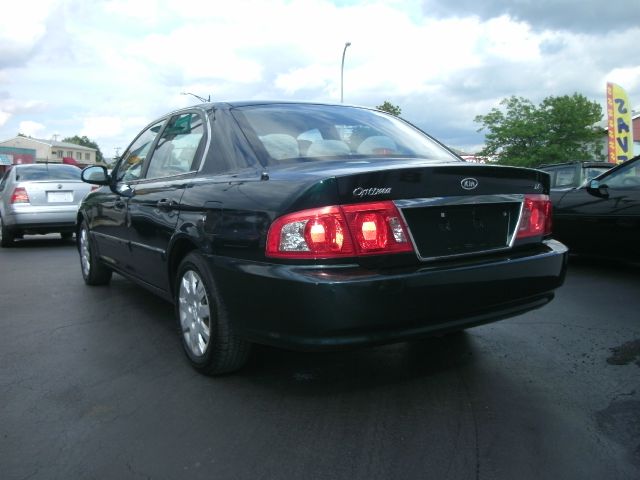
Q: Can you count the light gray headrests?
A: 3